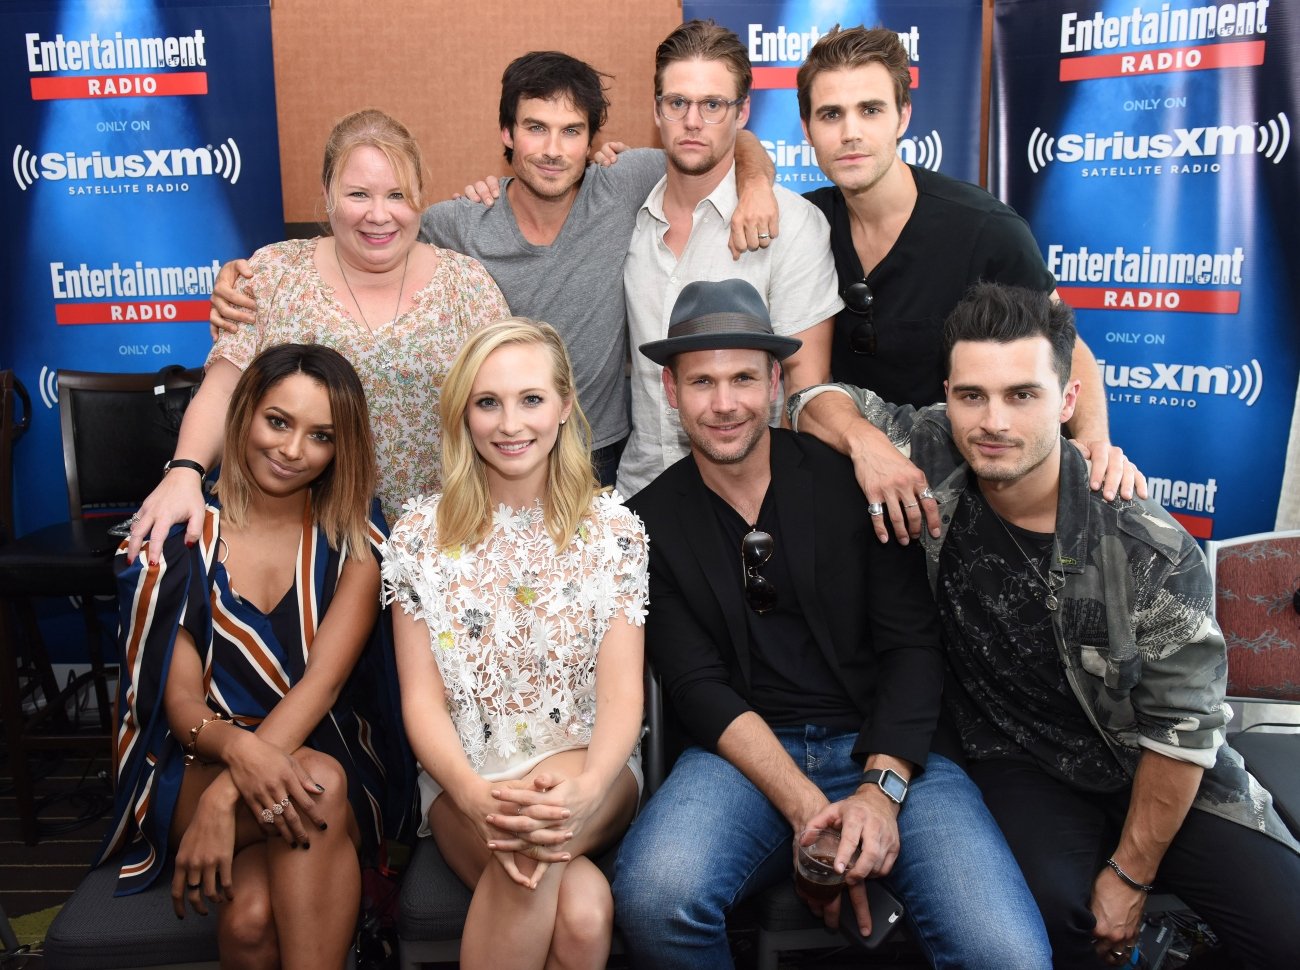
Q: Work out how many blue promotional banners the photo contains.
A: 3